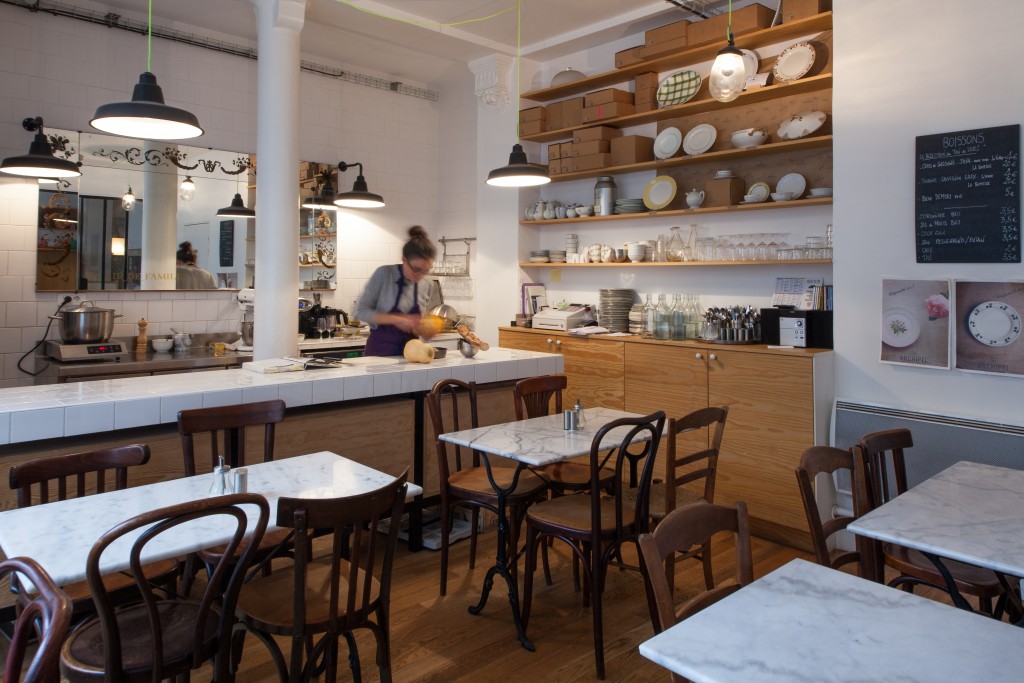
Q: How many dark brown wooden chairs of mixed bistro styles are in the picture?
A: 12